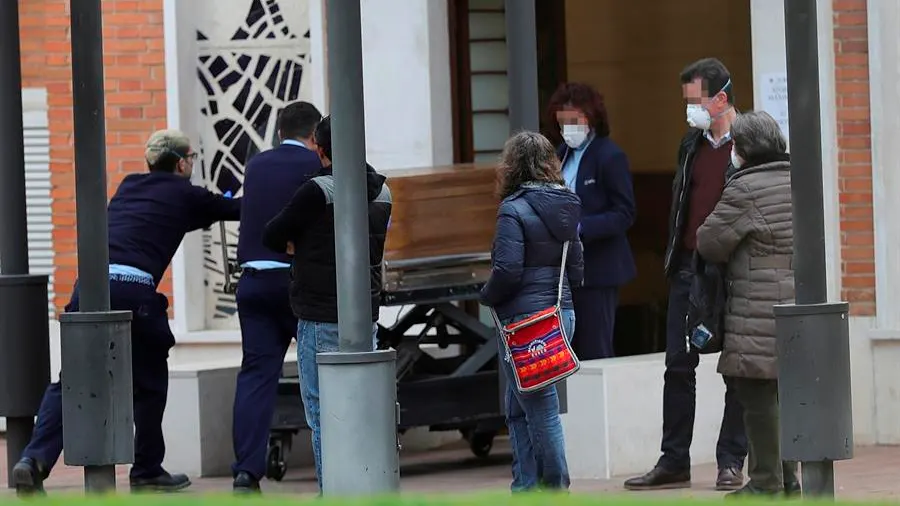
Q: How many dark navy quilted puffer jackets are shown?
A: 1